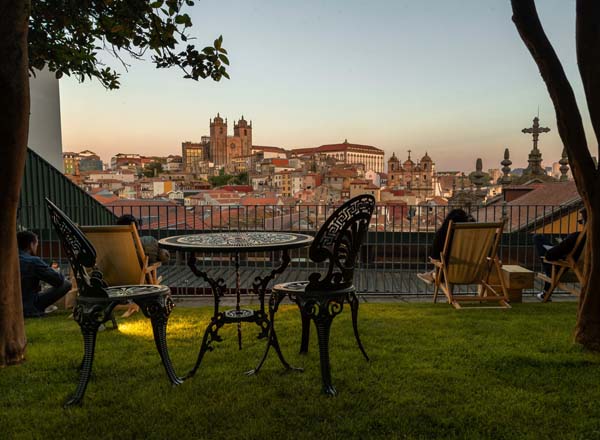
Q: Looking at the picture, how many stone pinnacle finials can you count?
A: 3